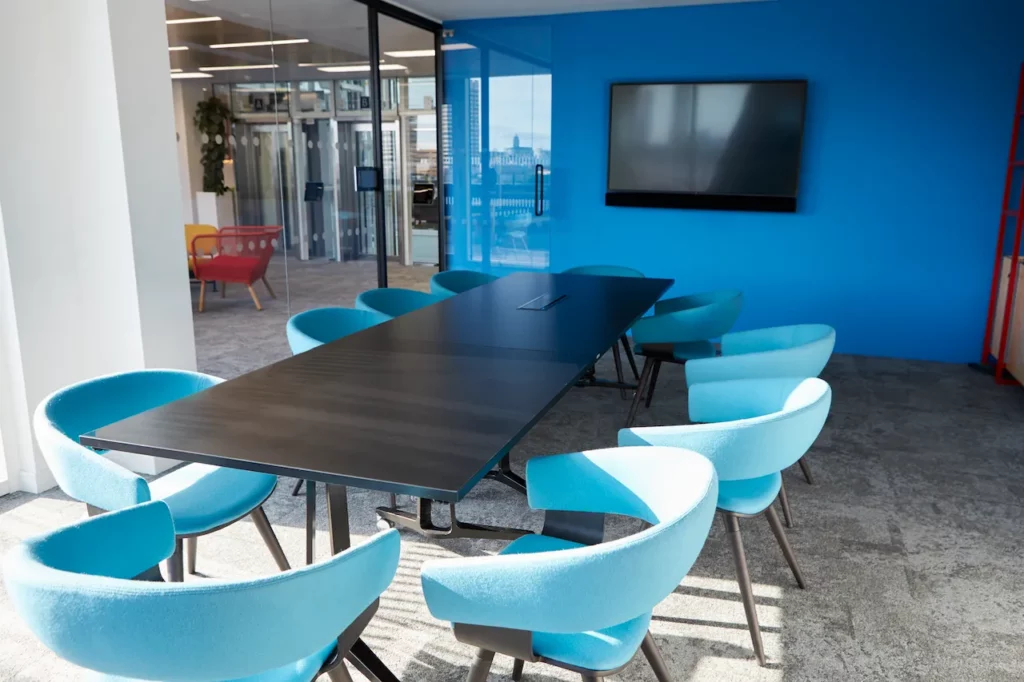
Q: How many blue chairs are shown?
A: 10